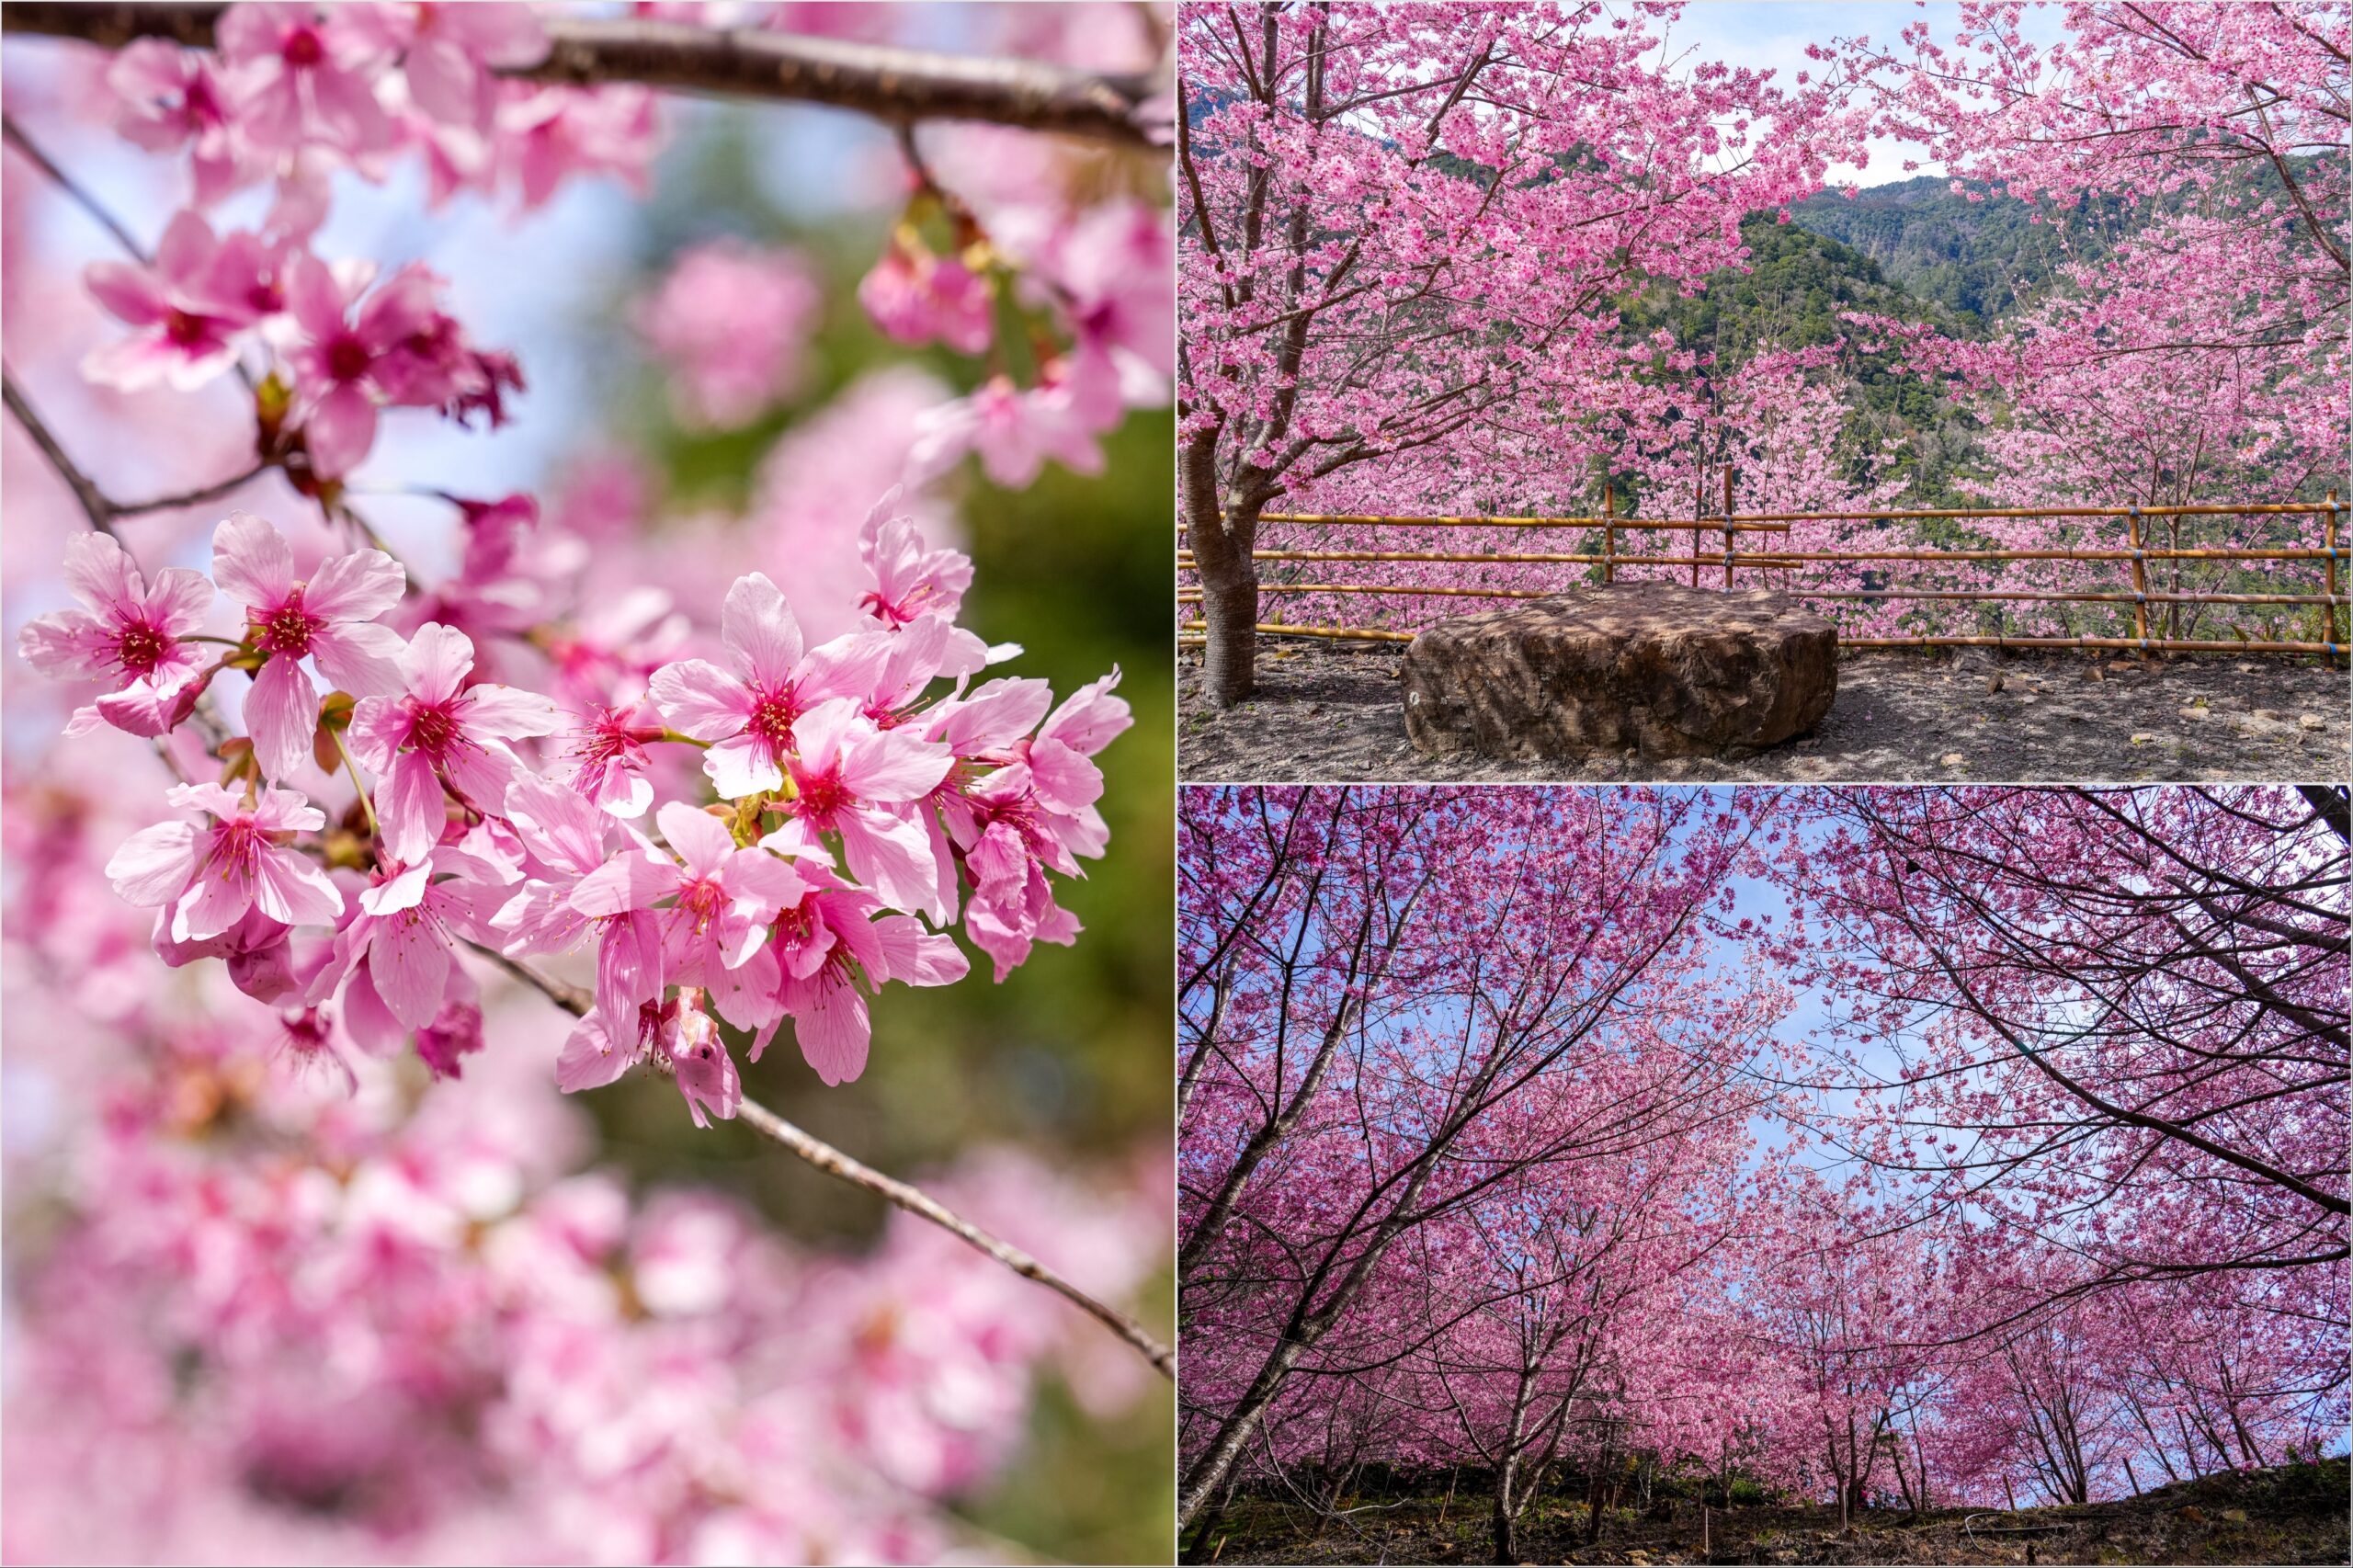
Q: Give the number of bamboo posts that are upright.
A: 4